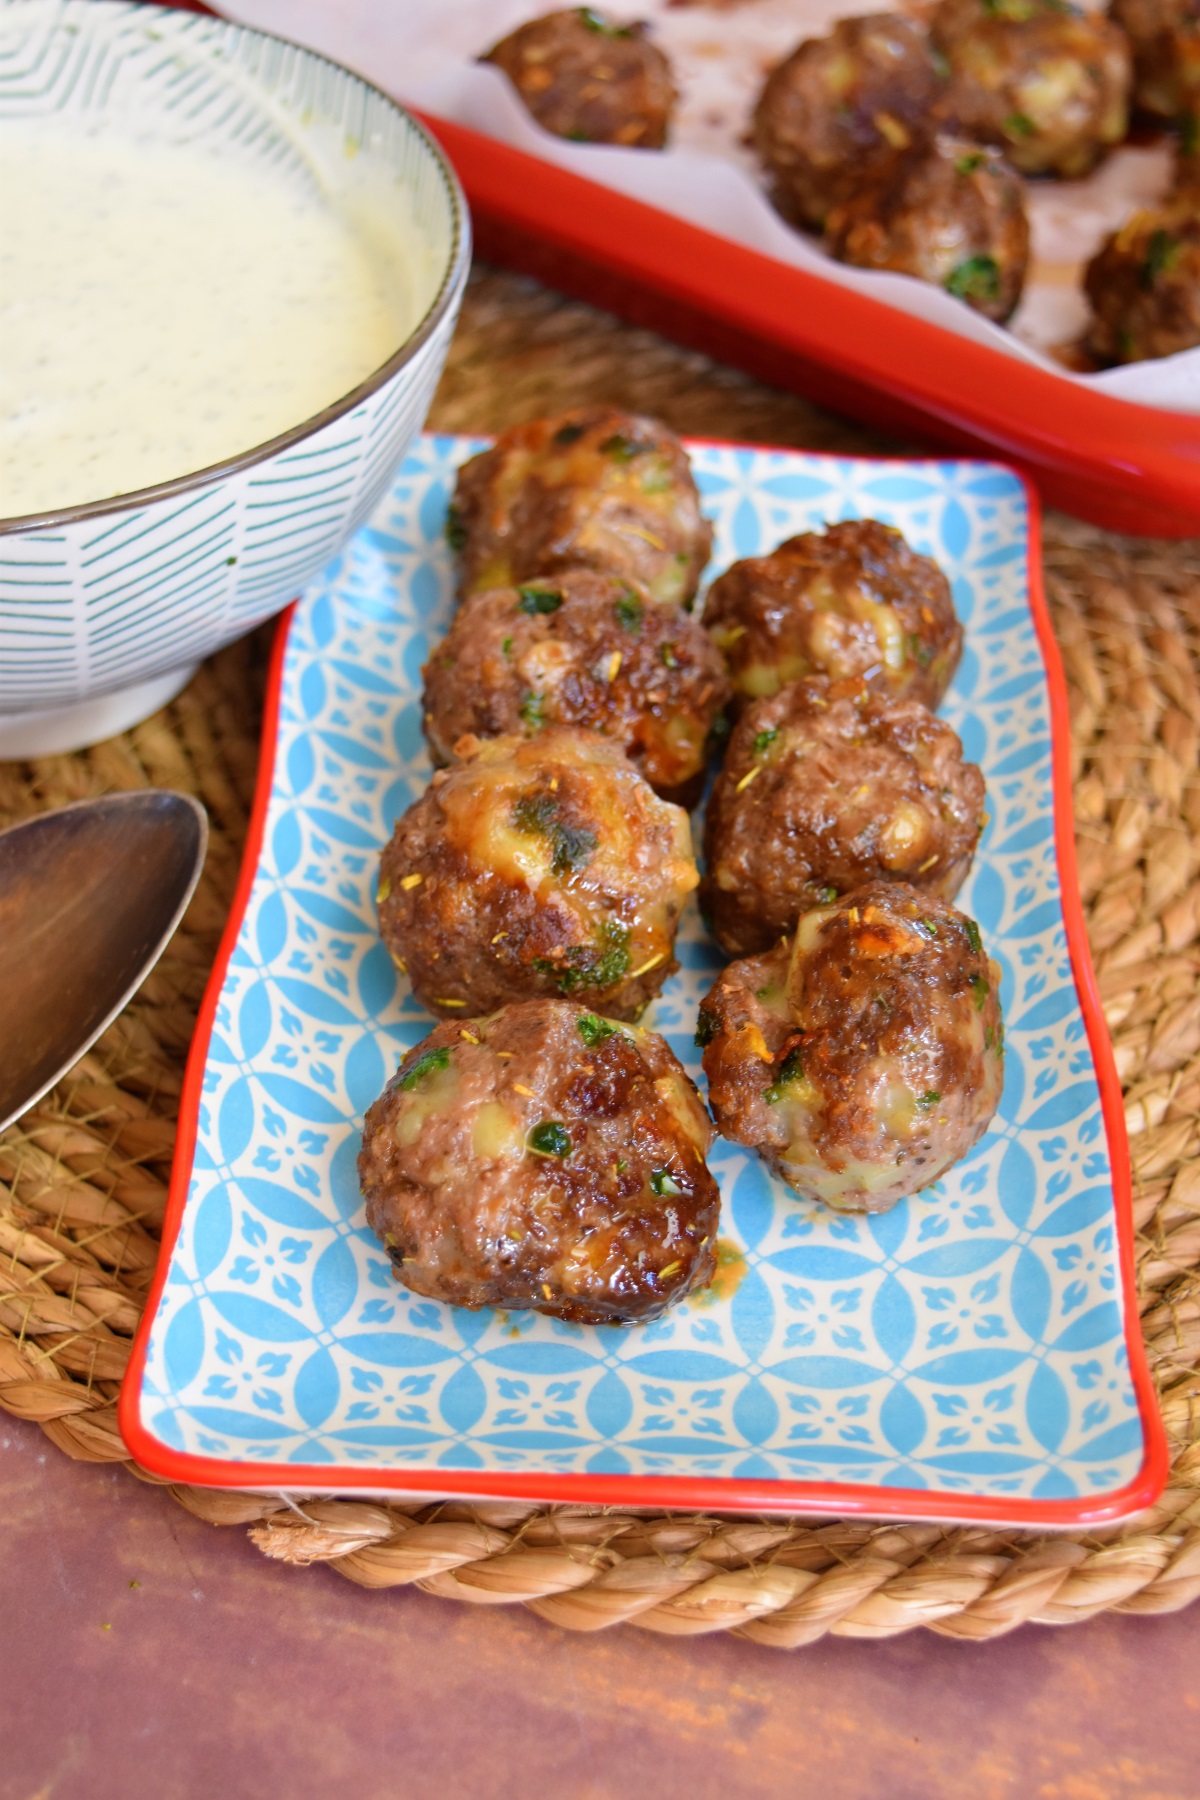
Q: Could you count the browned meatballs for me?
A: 13